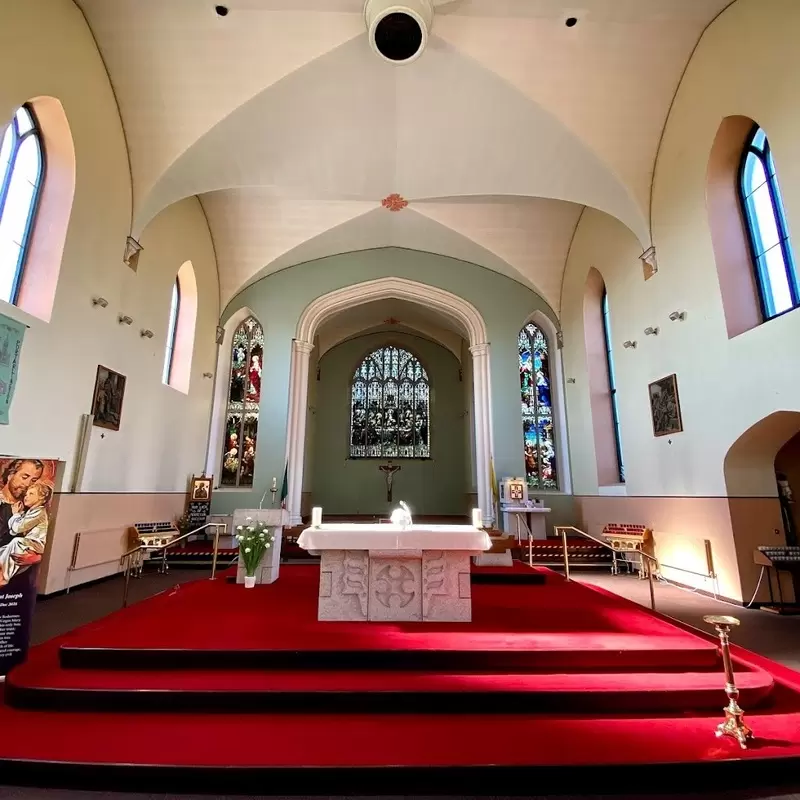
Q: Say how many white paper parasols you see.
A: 0